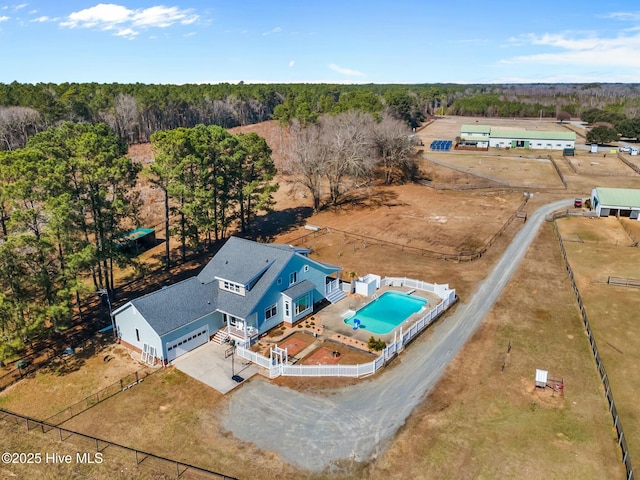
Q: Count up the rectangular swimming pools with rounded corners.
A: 1